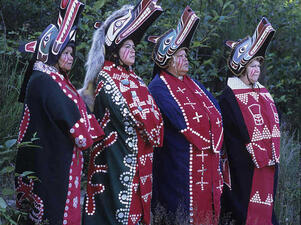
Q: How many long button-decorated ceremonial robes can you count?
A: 4